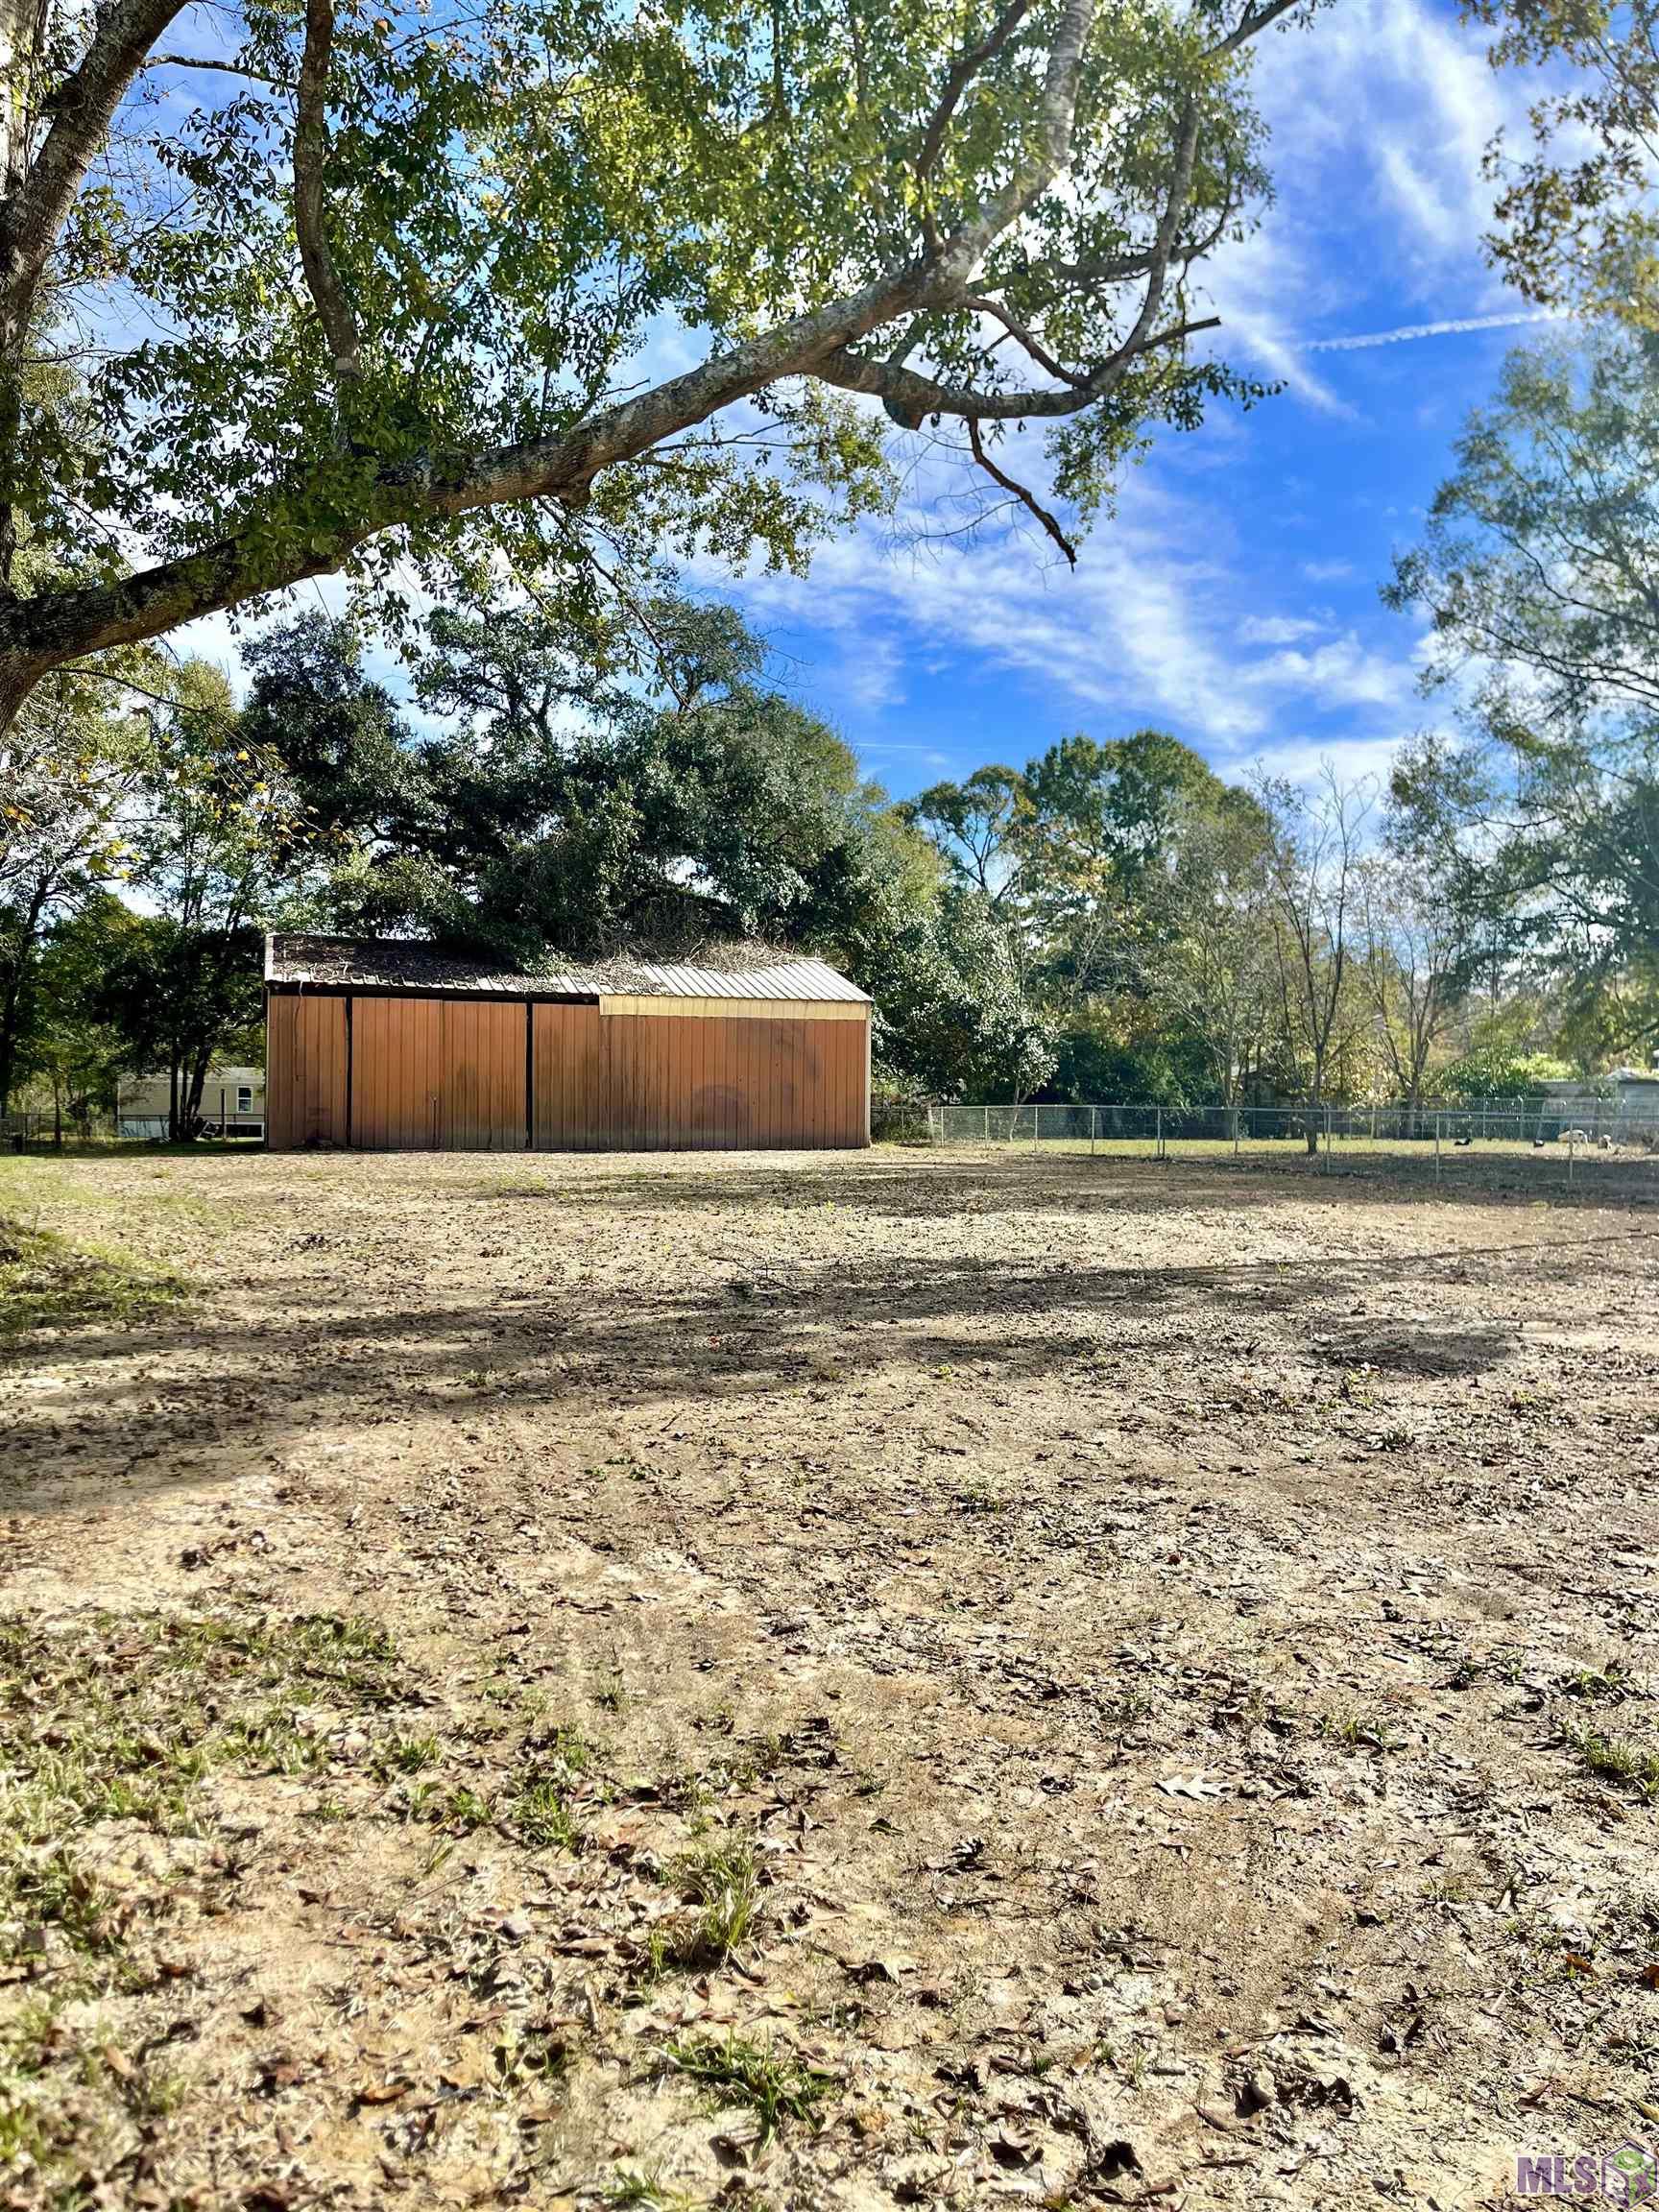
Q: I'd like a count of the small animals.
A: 4